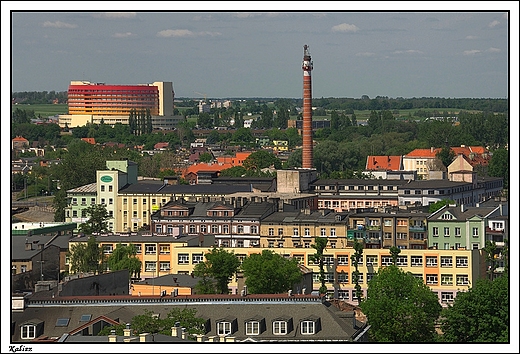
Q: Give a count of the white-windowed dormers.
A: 5